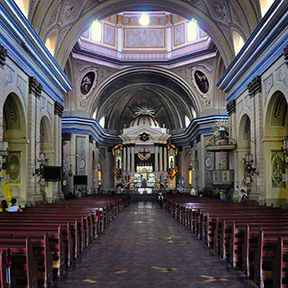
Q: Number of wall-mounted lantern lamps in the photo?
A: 4